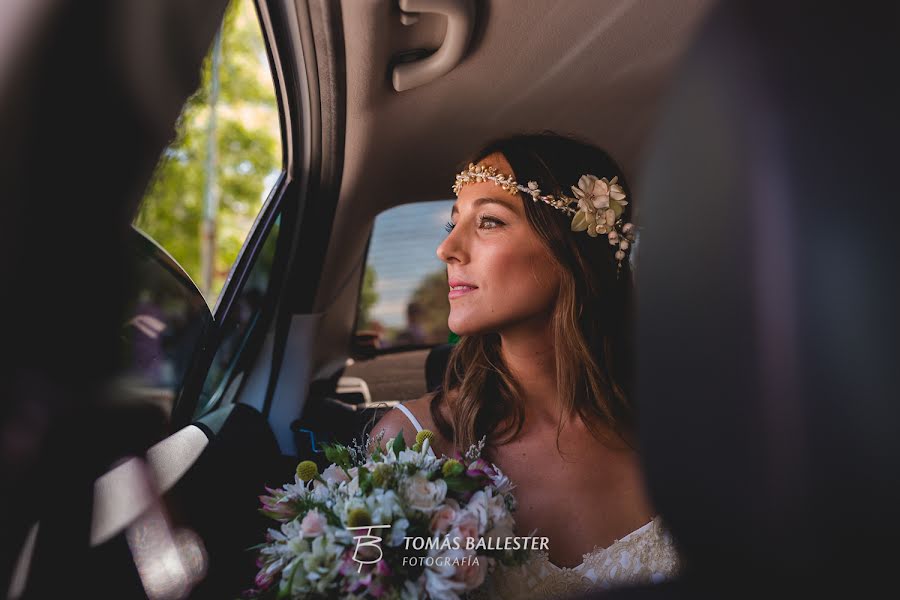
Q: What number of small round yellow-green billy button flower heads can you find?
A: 5